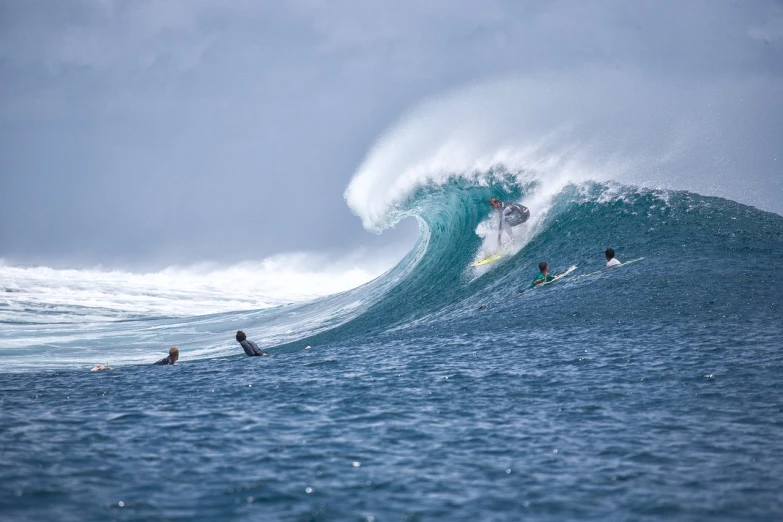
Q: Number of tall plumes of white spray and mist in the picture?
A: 1